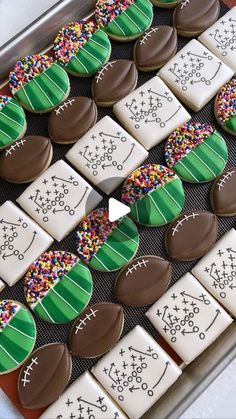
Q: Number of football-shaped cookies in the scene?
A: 10